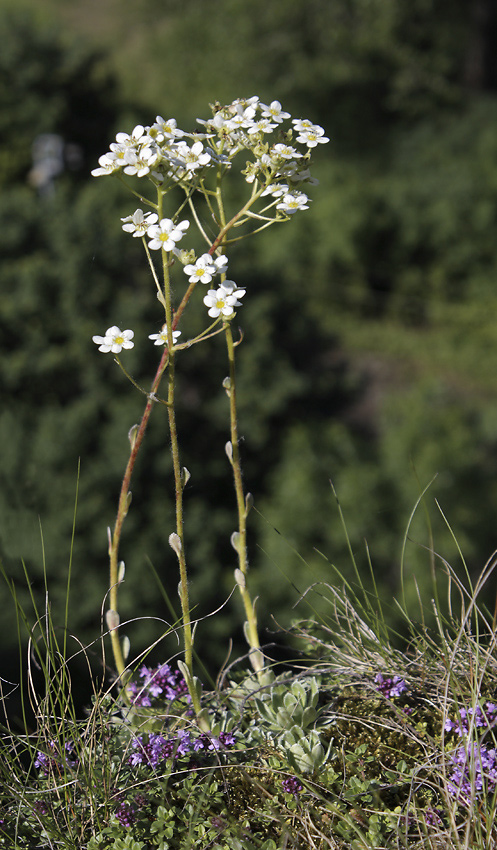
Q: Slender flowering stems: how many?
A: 3